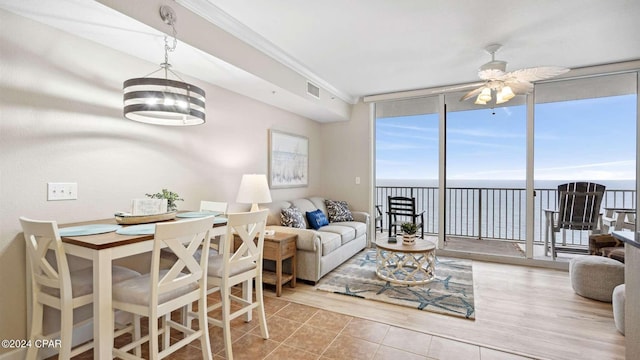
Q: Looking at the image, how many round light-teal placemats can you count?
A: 4